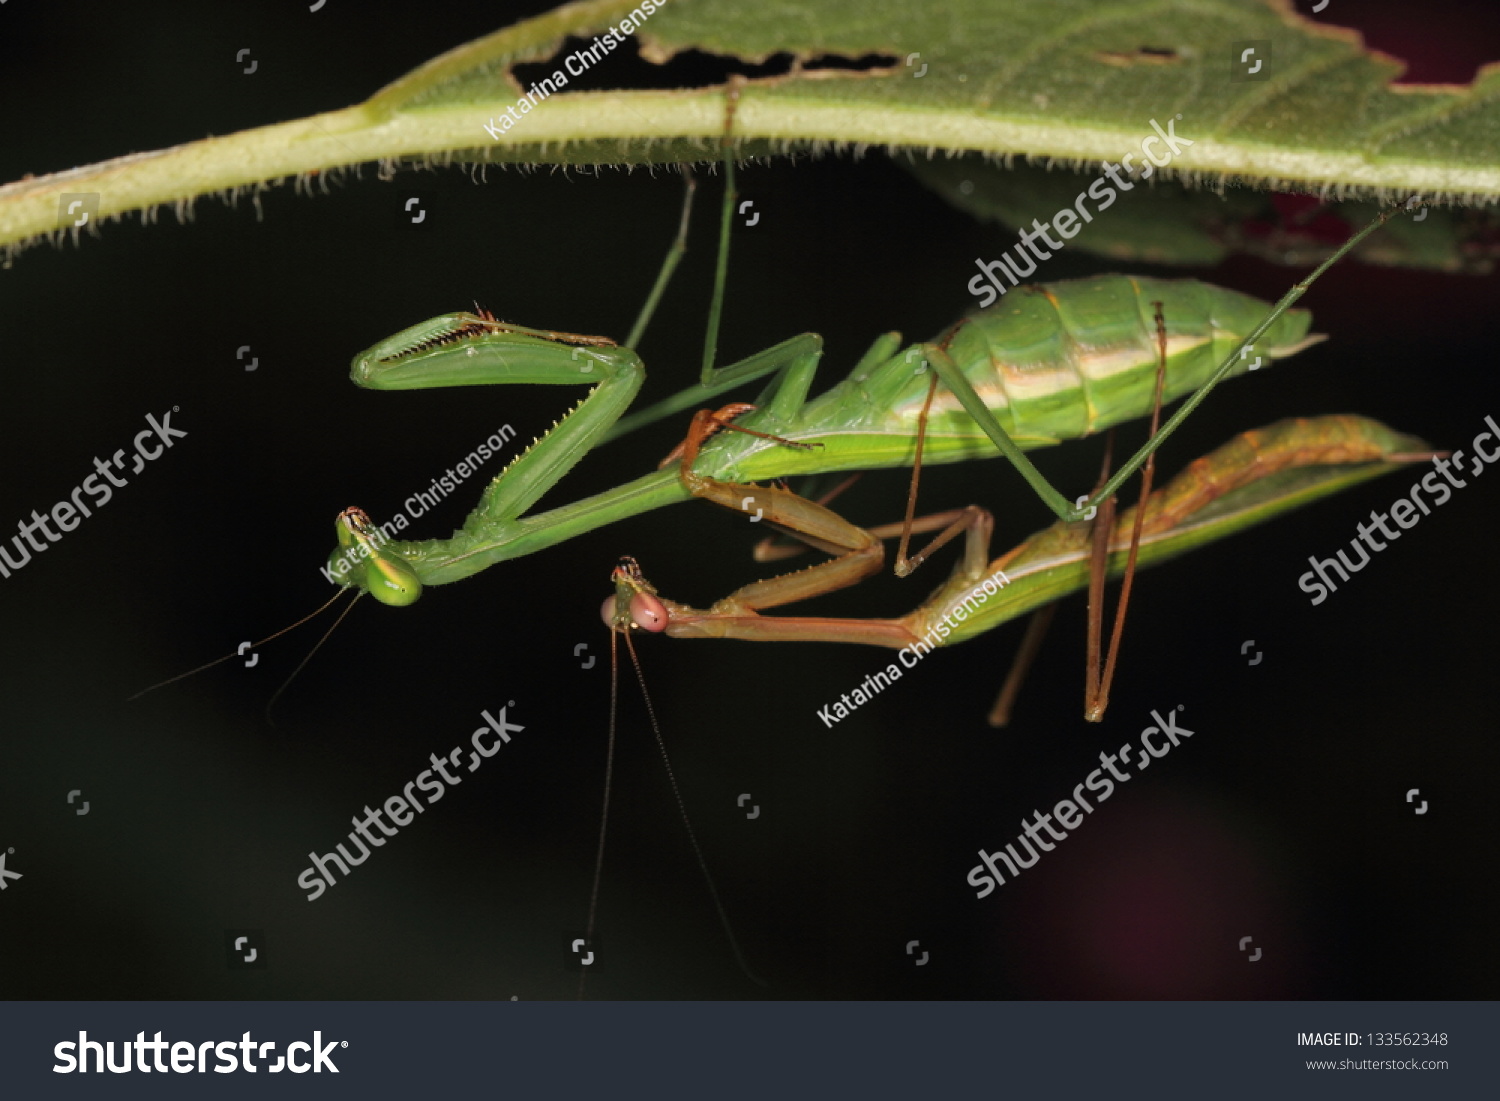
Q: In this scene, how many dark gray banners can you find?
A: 1